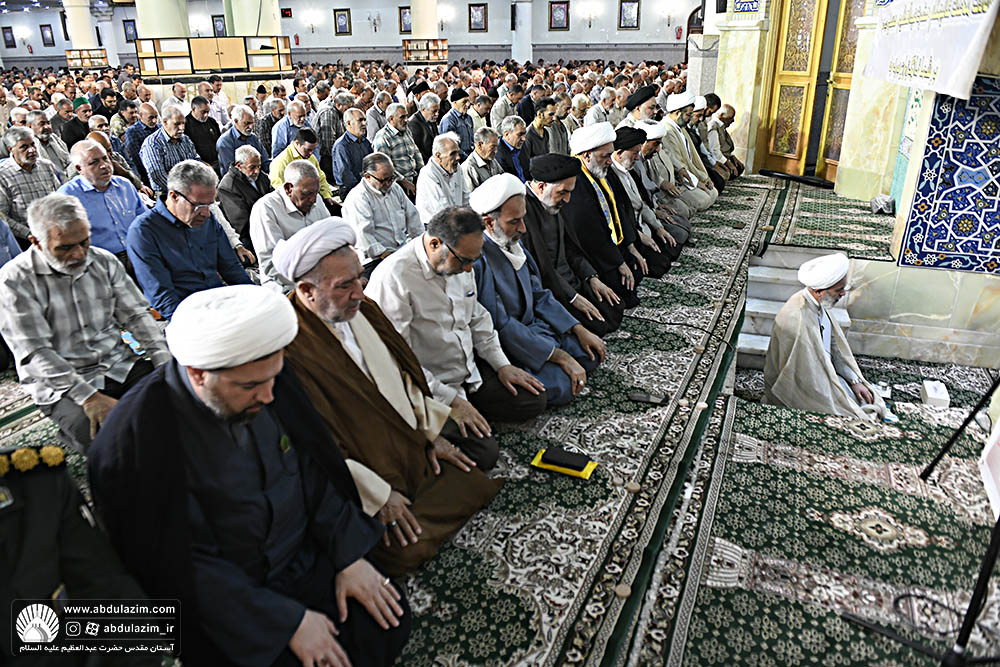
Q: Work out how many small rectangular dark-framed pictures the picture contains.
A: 9